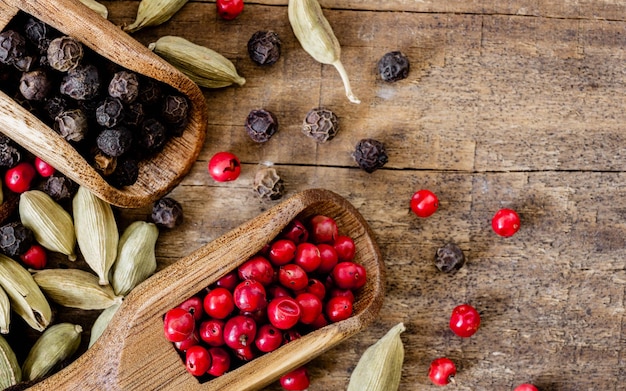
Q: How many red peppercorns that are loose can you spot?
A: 11